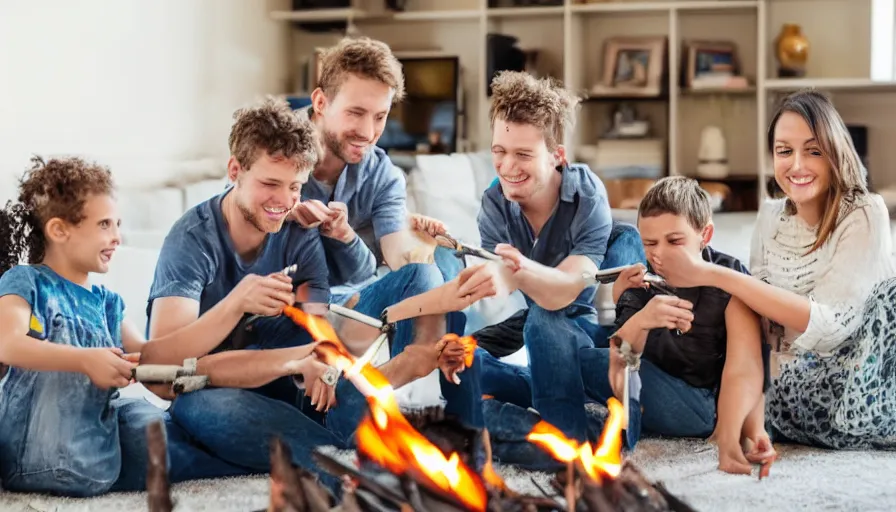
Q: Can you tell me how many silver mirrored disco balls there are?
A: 0